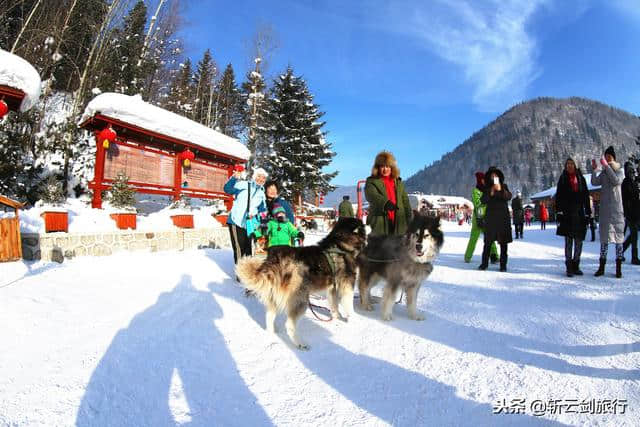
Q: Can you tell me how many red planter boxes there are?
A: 4